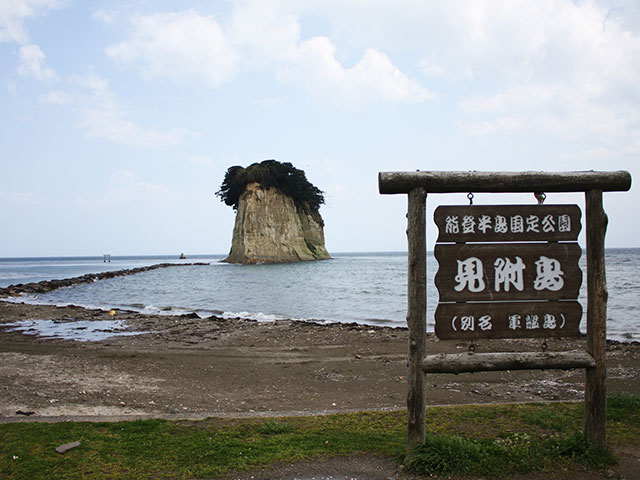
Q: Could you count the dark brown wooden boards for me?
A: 3